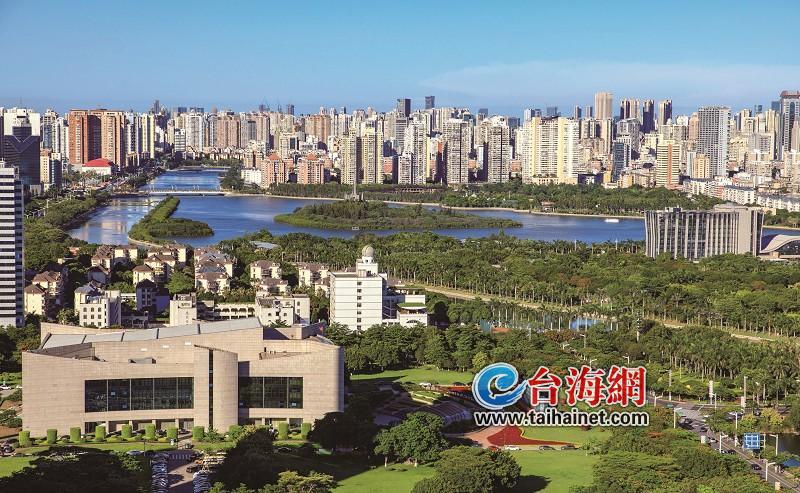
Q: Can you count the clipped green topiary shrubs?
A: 11